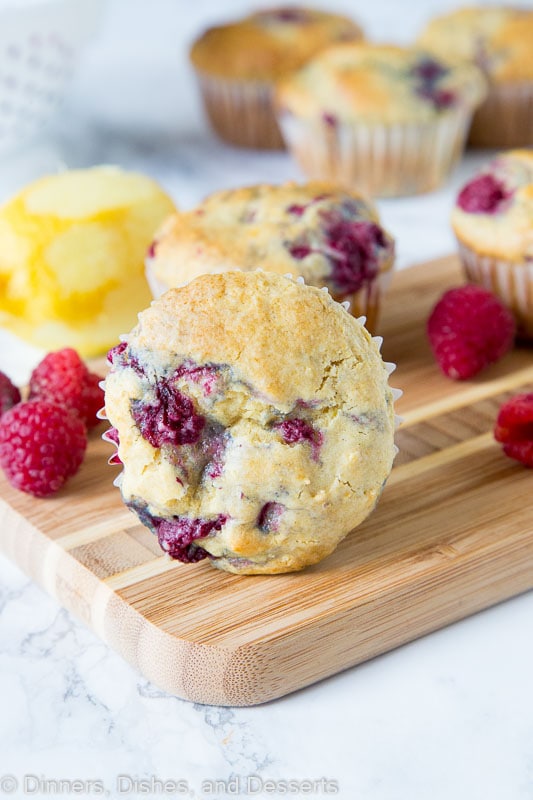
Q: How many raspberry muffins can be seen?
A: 6